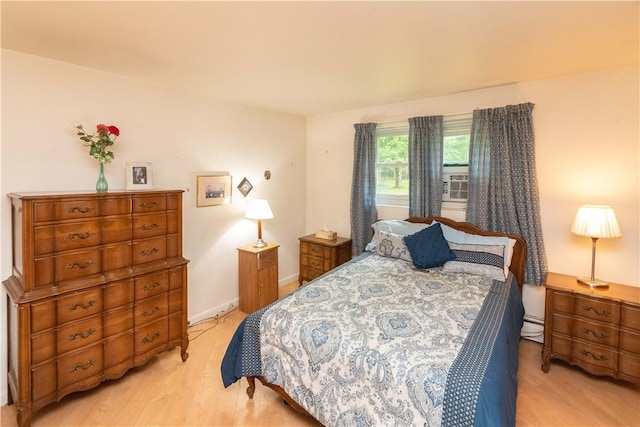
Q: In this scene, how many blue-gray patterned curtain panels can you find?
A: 3